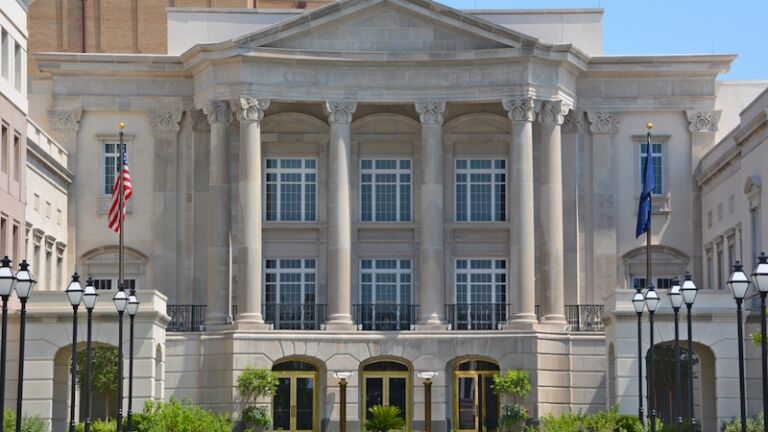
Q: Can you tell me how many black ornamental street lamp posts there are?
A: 12